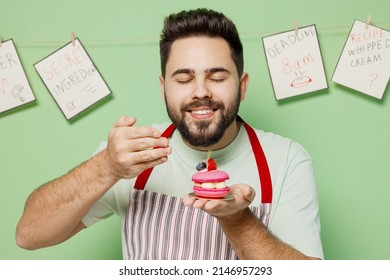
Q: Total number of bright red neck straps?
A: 2